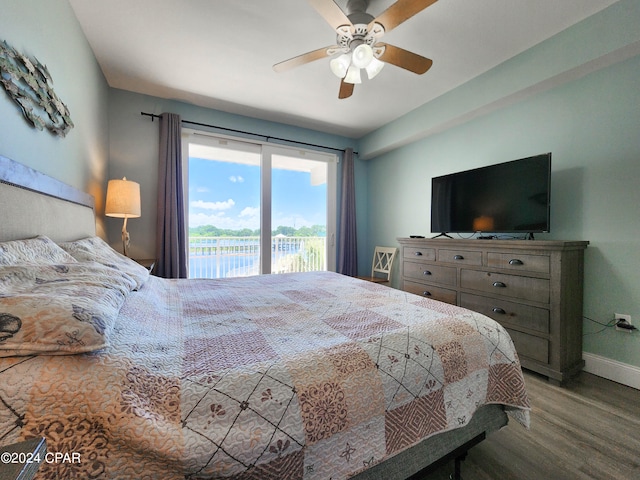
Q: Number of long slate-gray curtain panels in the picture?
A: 2